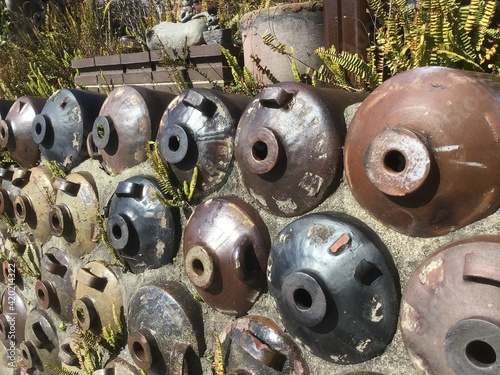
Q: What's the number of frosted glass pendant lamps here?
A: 0